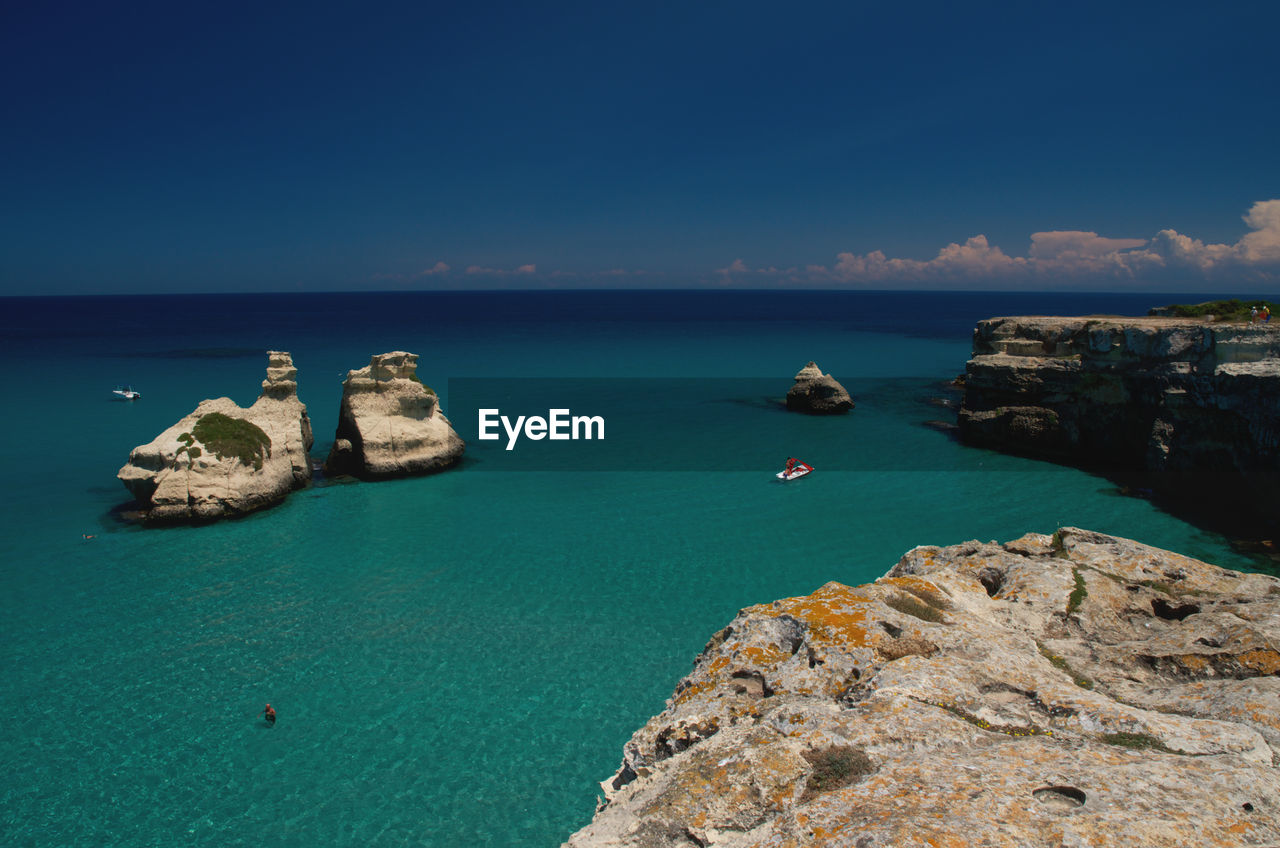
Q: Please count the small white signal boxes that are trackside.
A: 0